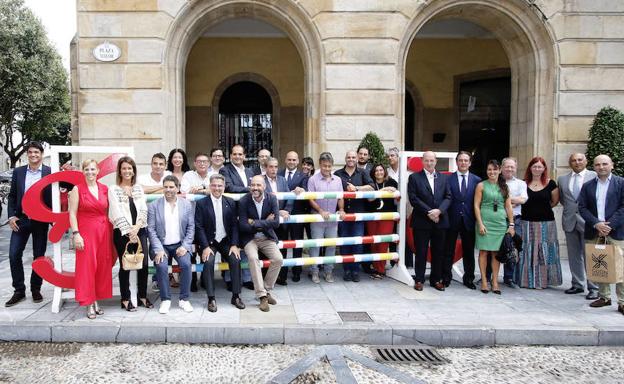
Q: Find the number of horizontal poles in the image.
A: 4